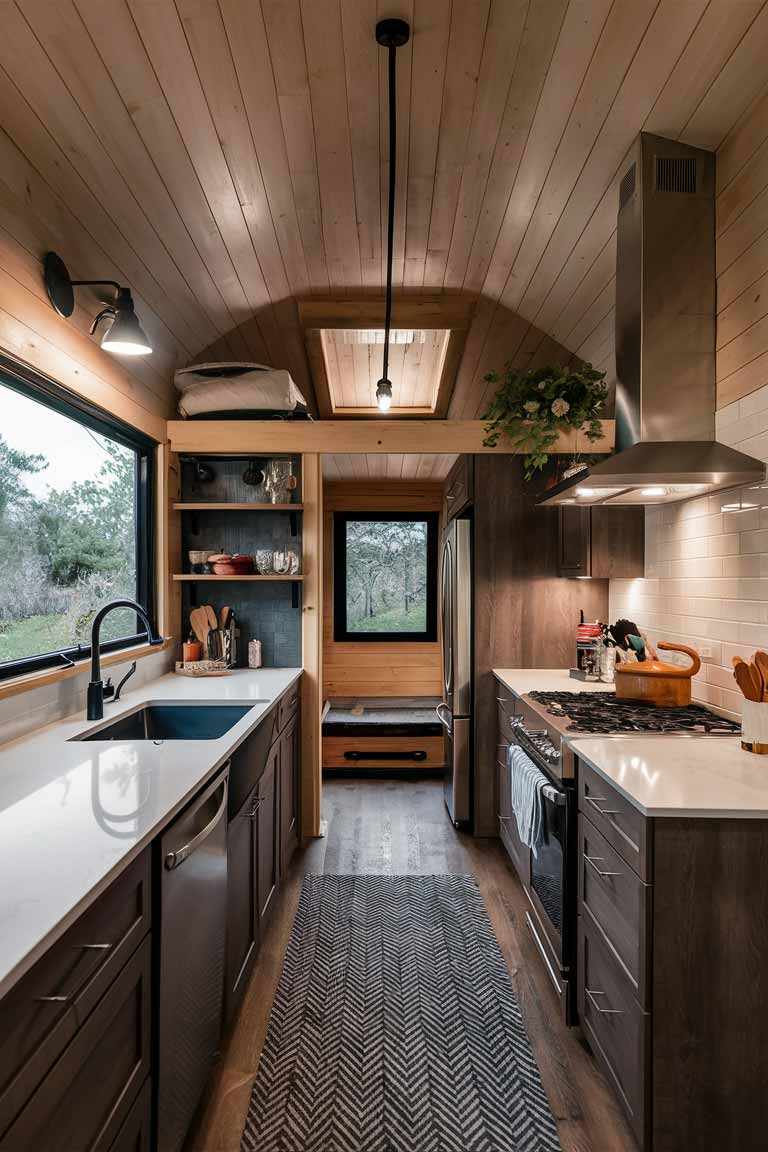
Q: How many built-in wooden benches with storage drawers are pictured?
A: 1